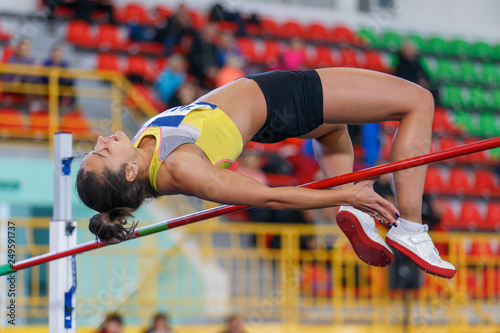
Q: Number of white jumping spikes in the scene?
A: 2